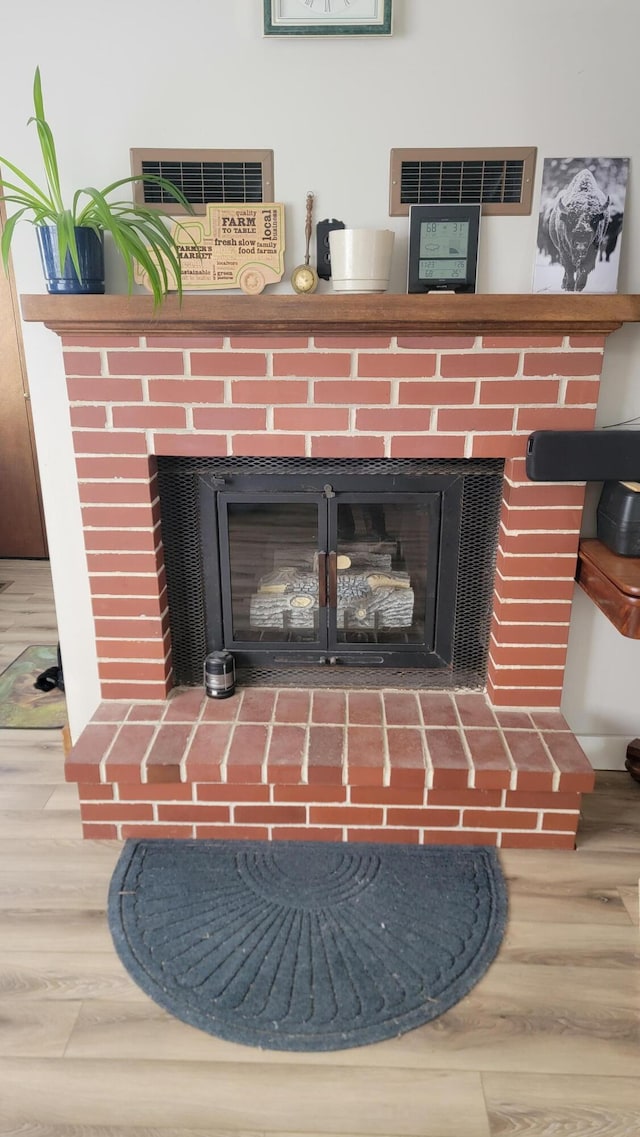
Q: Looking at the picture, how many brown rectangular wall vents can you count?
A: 2